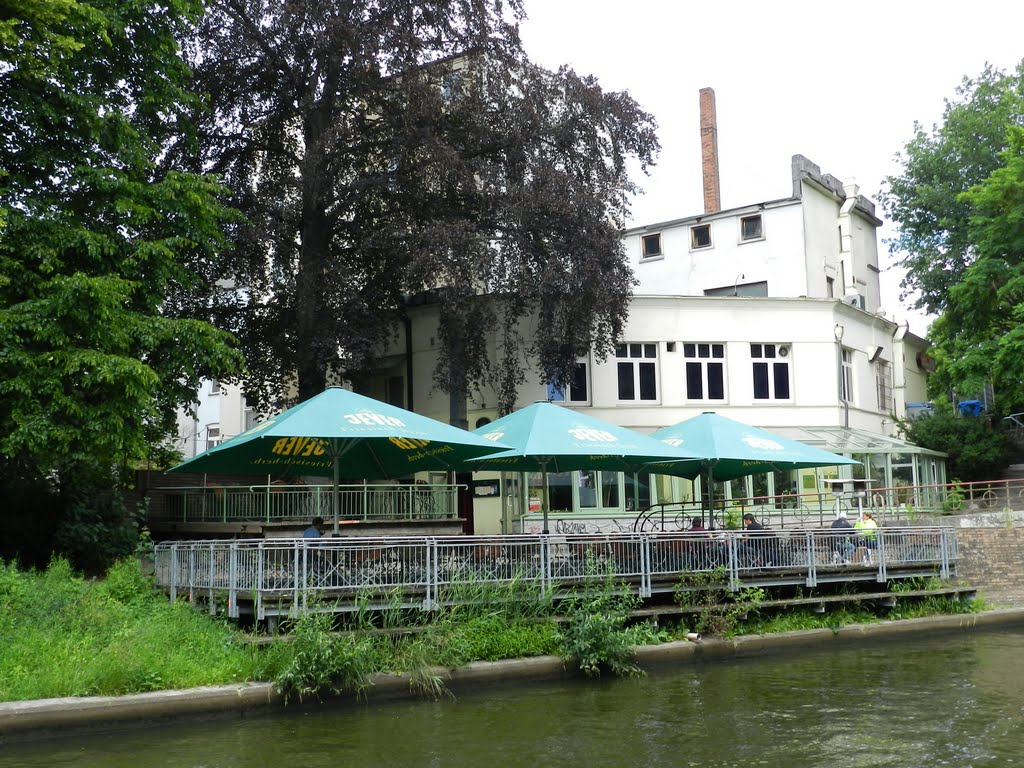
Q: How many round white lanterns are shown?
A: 0